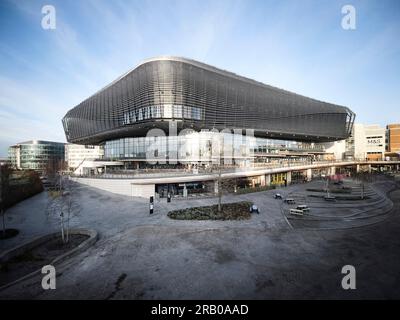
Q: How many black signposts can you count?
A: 2